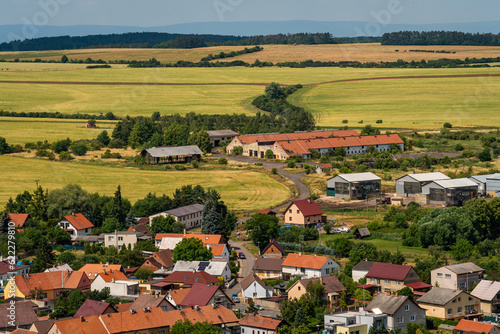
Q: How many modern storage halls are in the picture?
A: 4